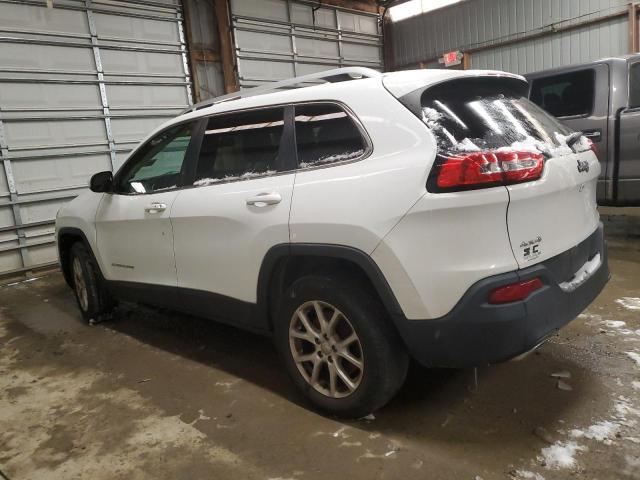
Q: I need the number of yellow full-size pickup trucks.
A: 0